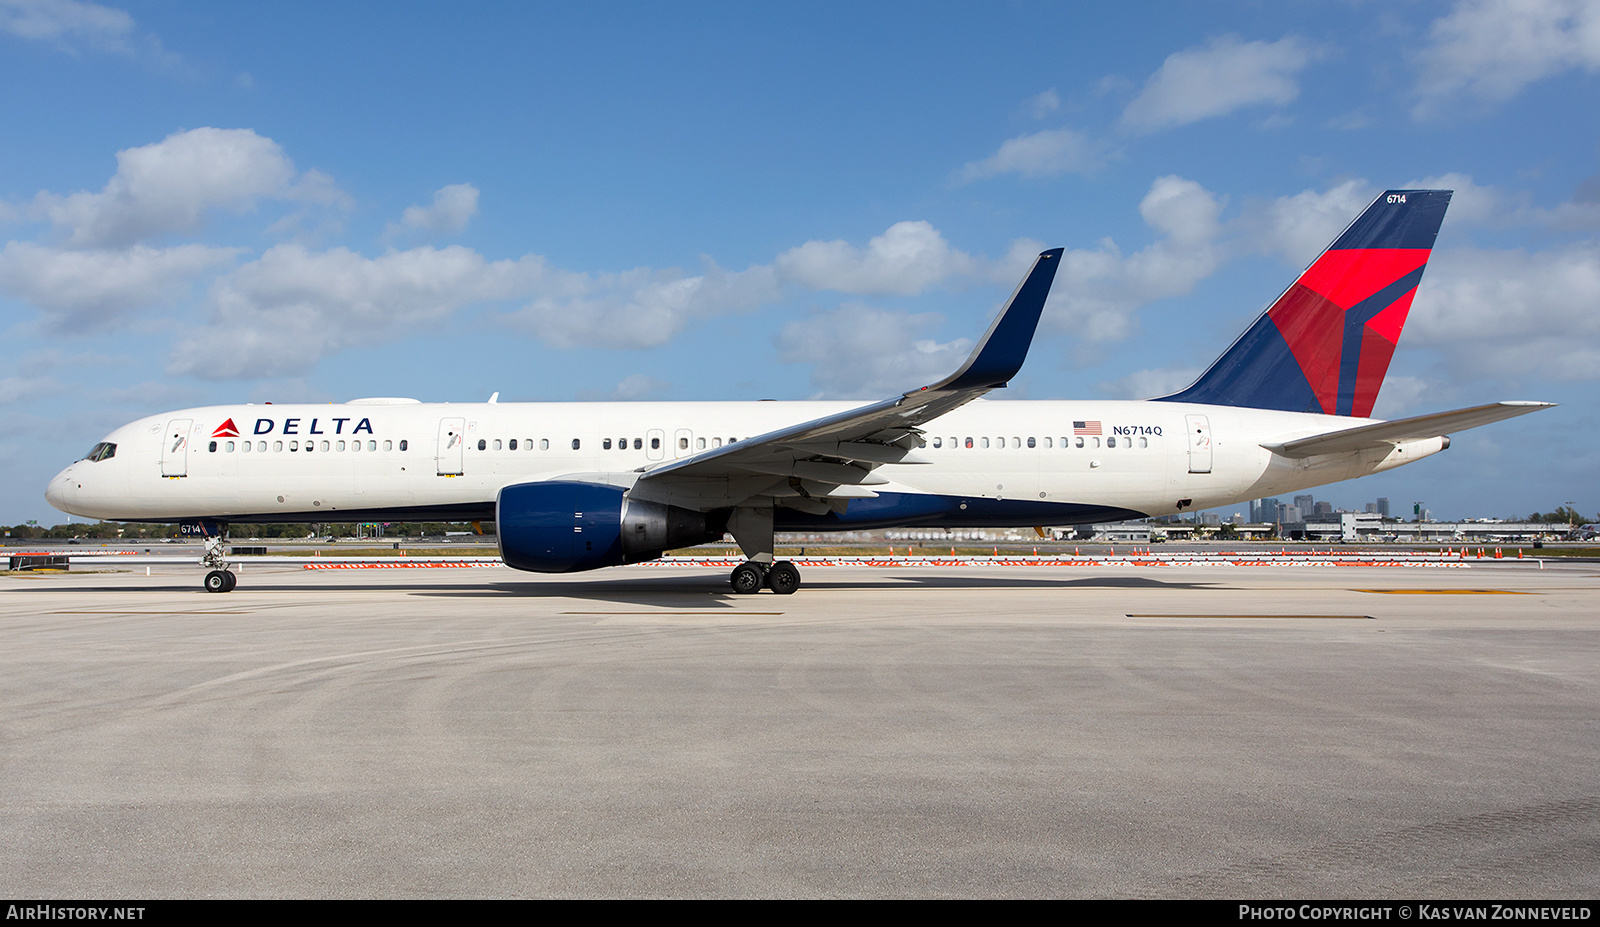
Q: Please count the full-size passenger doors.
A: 3